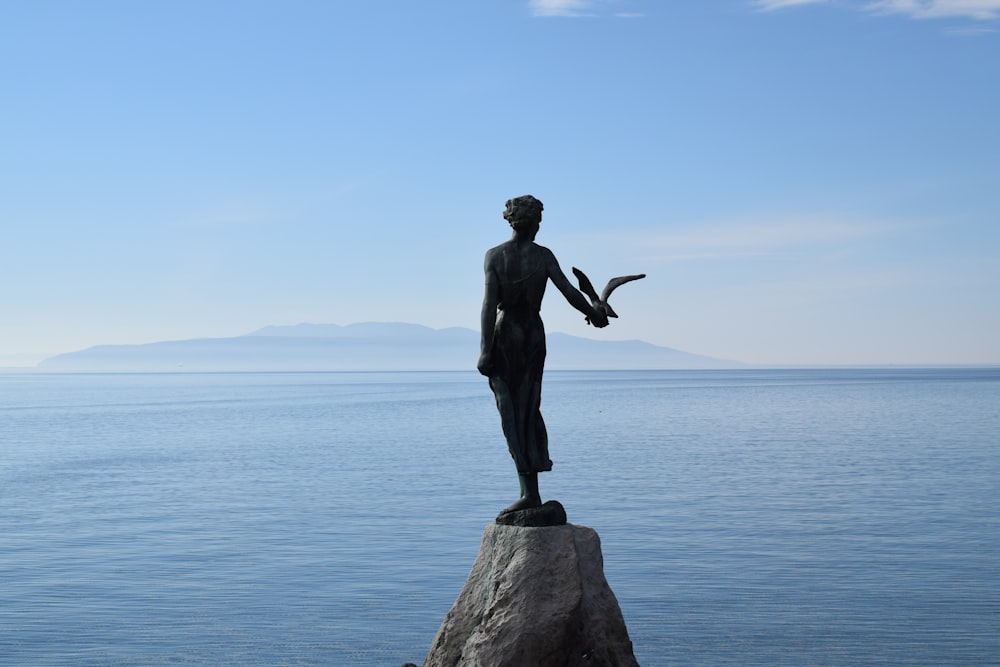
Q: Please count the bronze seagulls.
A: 1